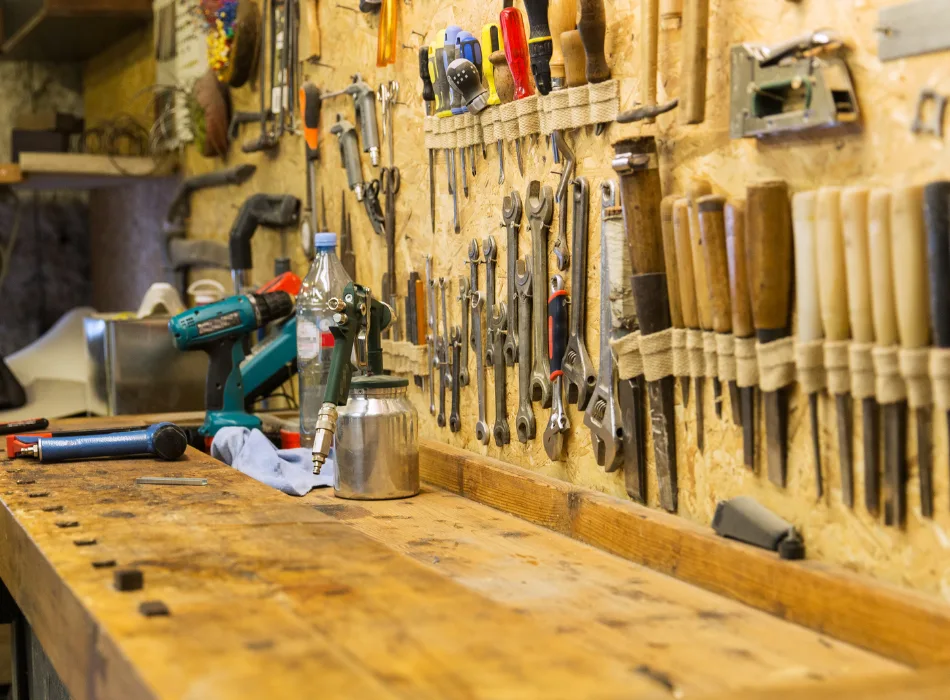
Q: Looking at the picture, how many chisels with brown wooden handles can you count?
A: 7